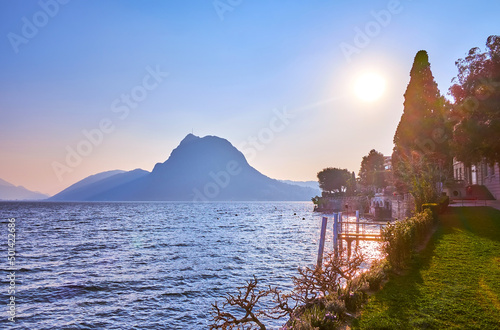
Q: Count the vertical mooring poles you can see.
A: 4